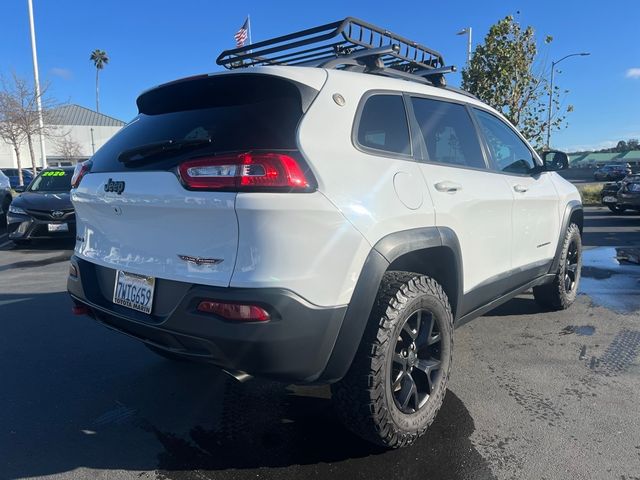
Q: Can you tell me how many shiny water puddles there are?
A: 2